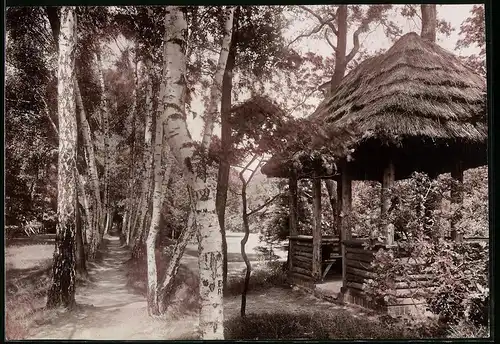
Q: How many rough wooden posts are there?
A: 5